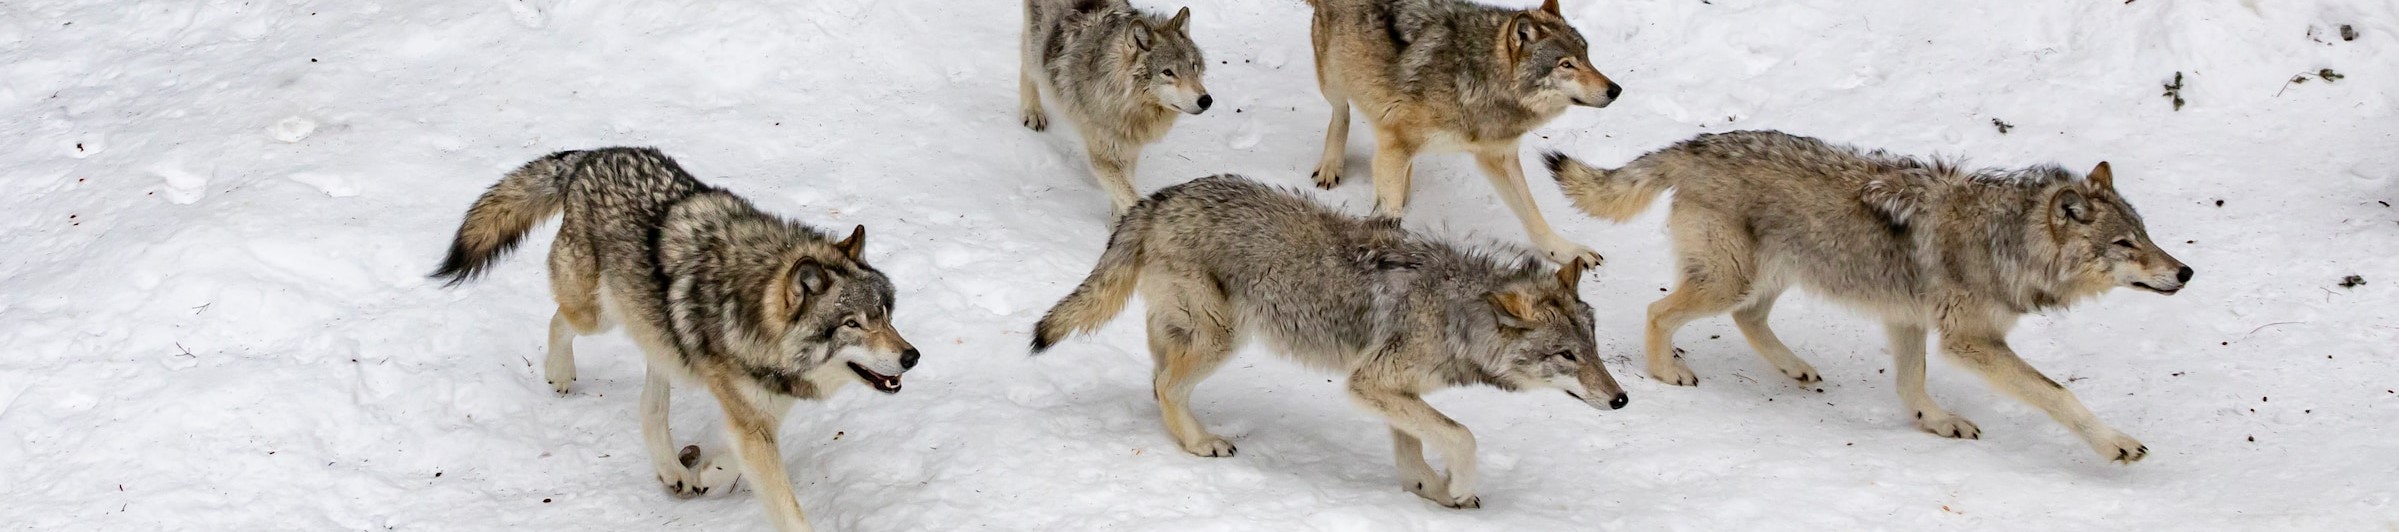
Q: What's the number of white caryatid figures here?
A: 0